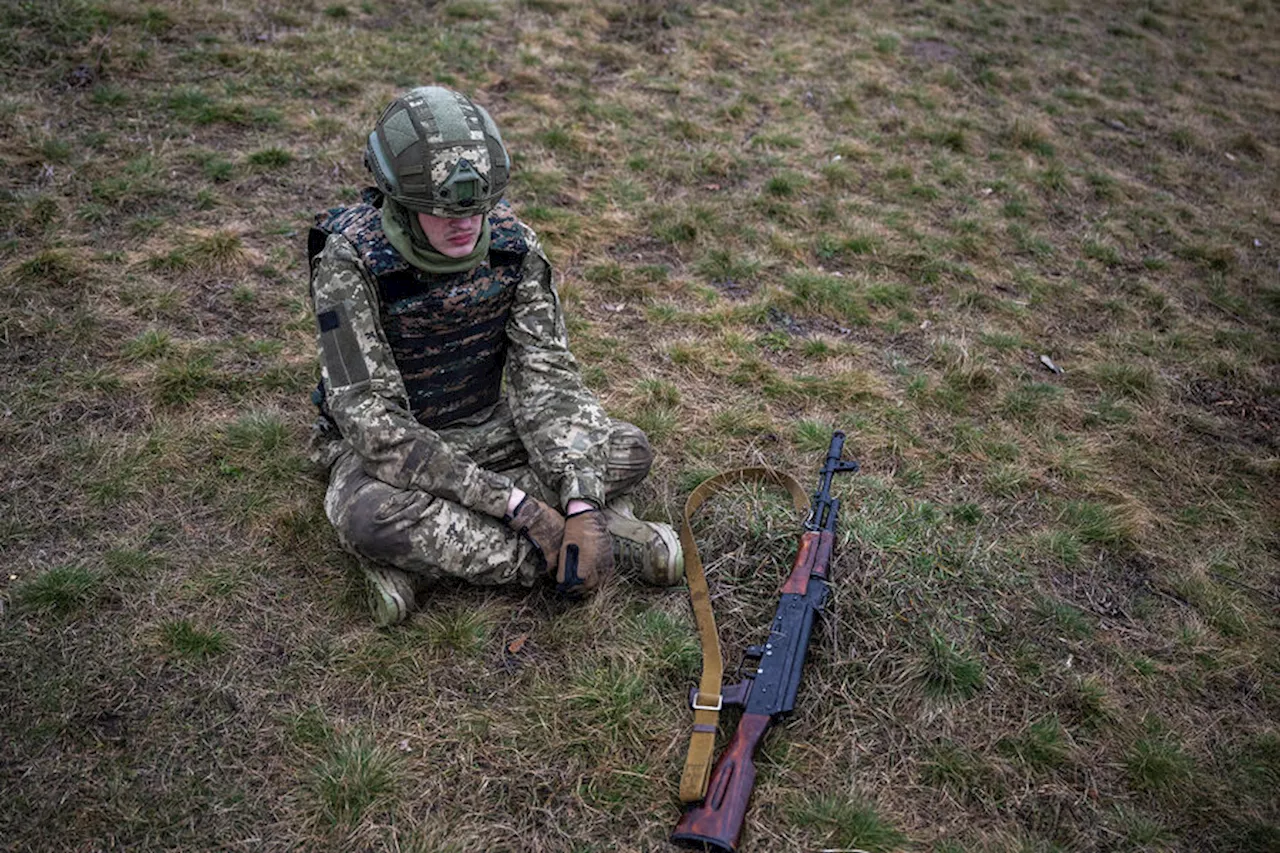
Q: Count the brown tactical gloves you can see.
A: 2